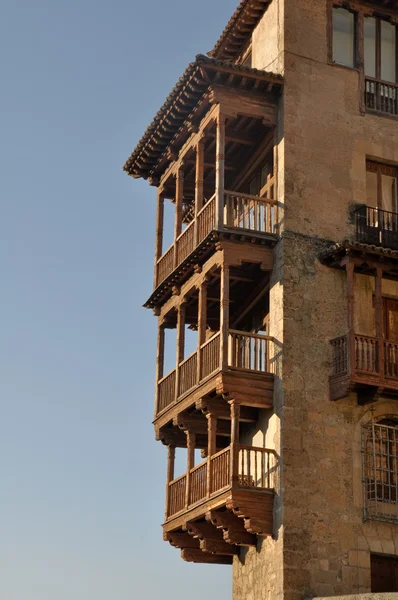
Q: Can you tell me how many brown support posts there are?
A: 14